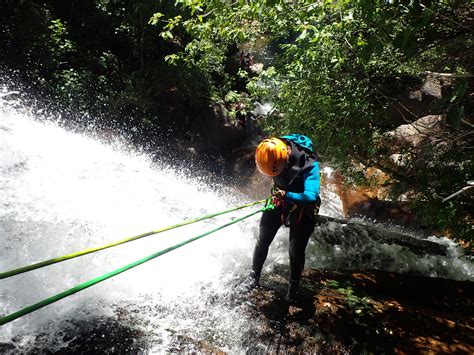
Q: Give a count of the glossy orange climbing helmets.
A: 1